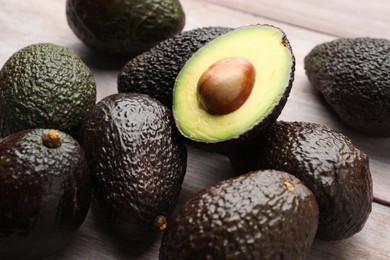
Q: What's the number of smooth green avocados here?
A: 0